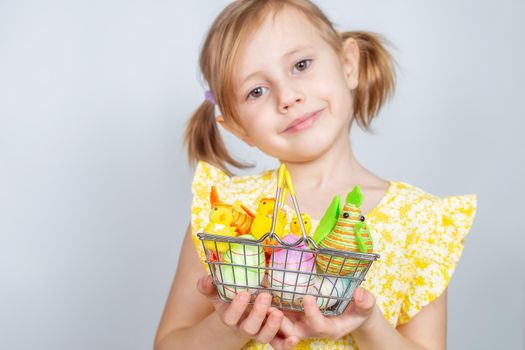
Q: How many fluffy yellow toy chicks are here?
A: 3